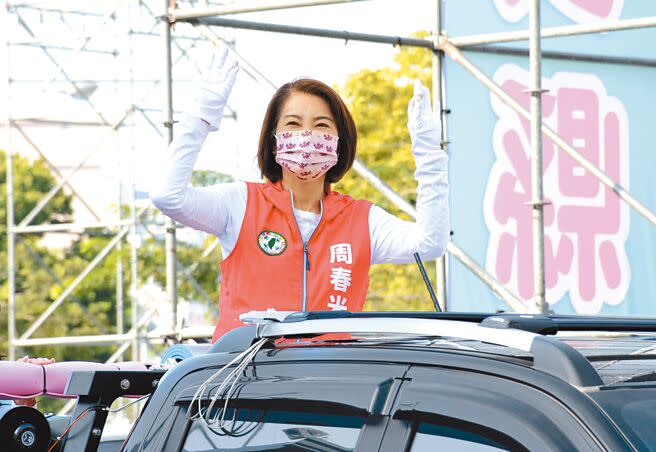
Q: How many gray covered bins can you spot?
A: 0